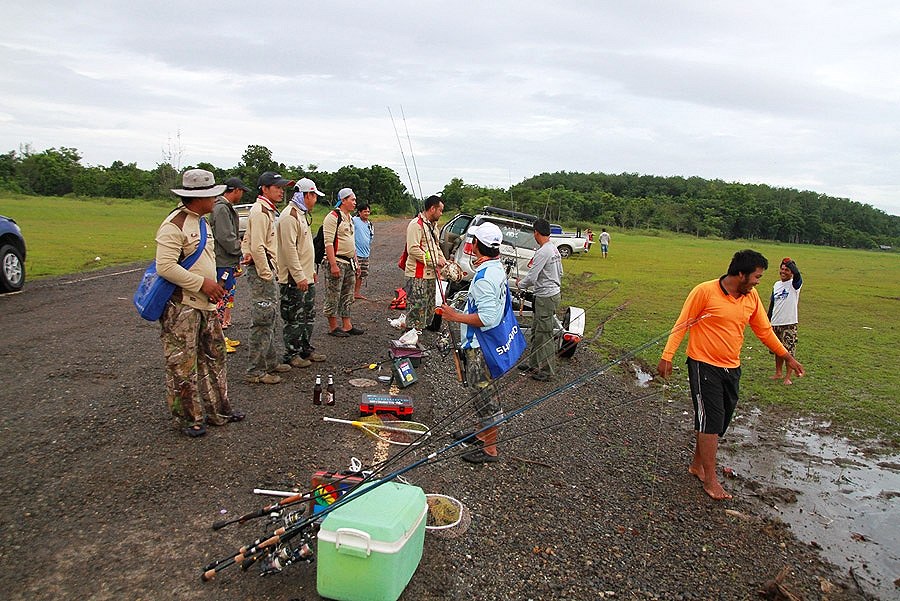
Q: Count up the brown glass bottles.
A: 2